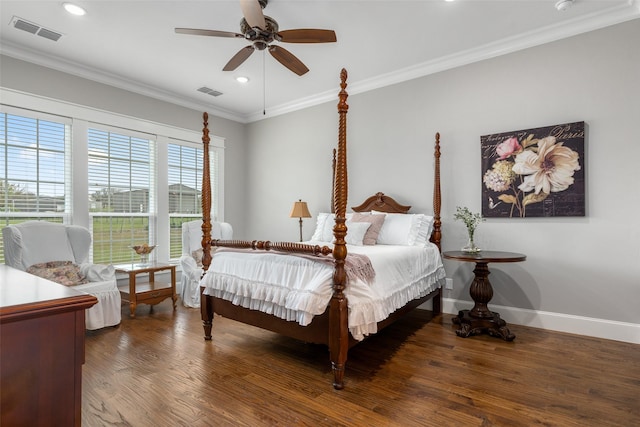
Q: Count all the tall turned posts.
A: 4